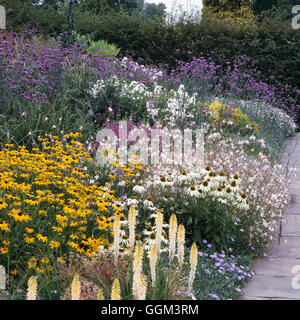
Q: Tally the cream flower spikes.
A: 13